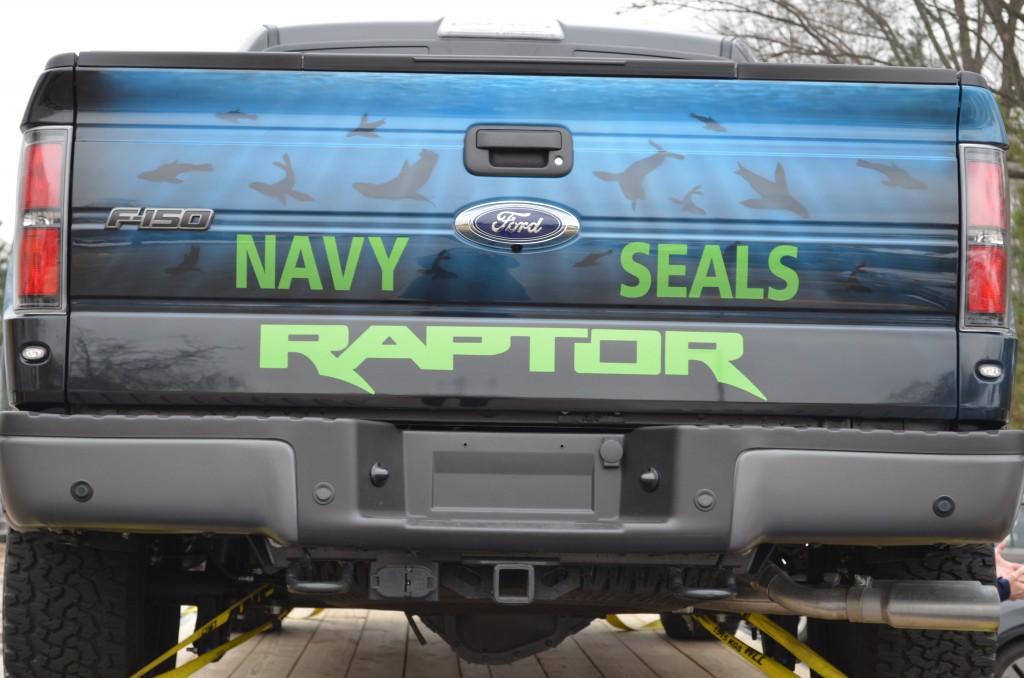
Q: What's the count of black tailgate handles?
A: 1